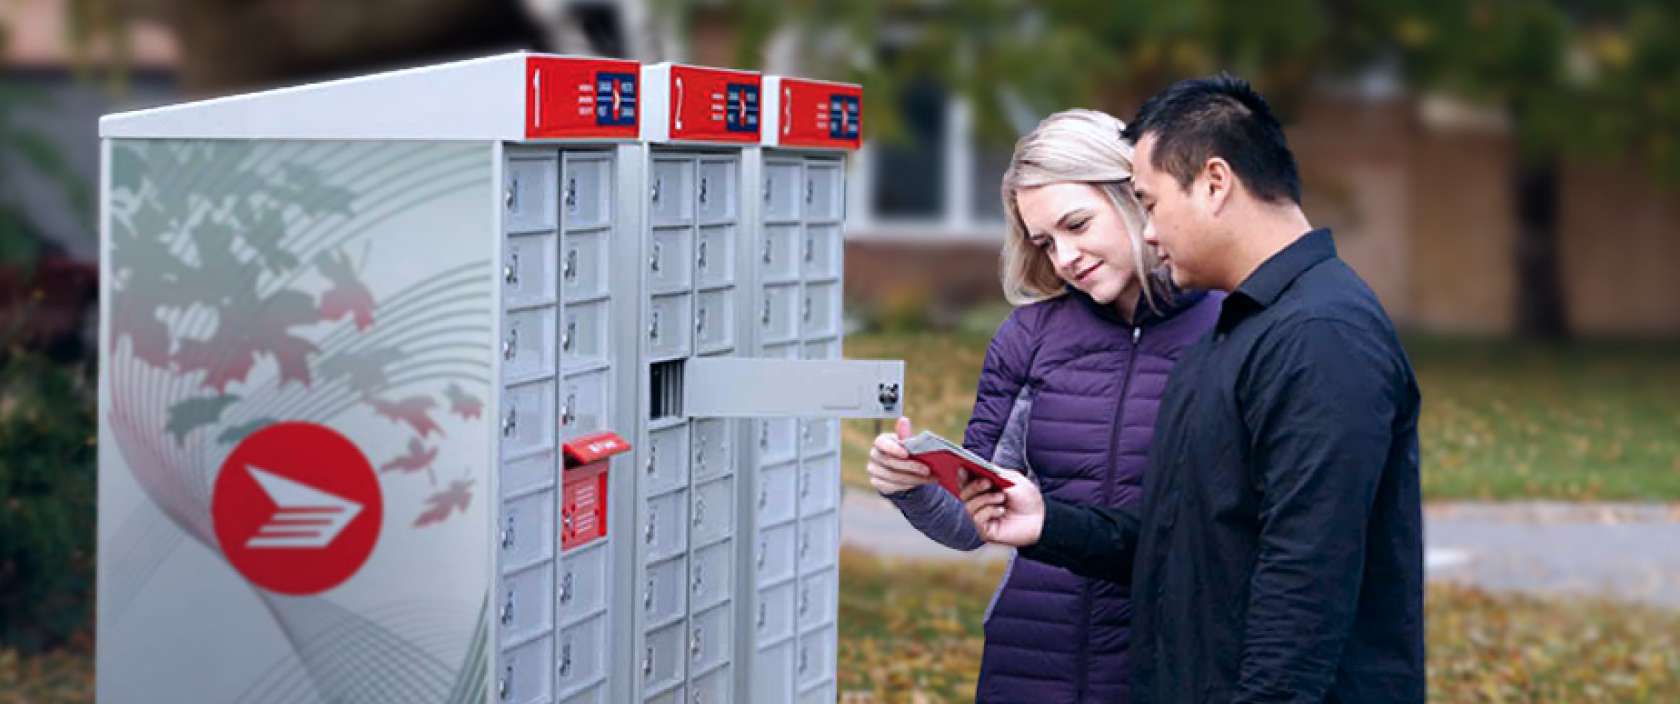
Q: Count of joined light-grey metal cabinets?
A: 3